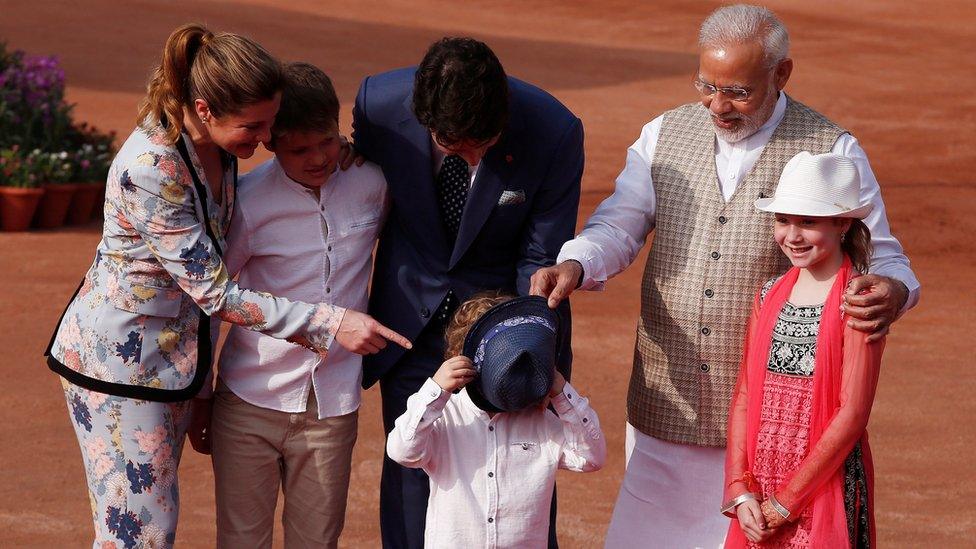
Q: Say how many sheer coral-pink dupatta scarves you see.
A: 1